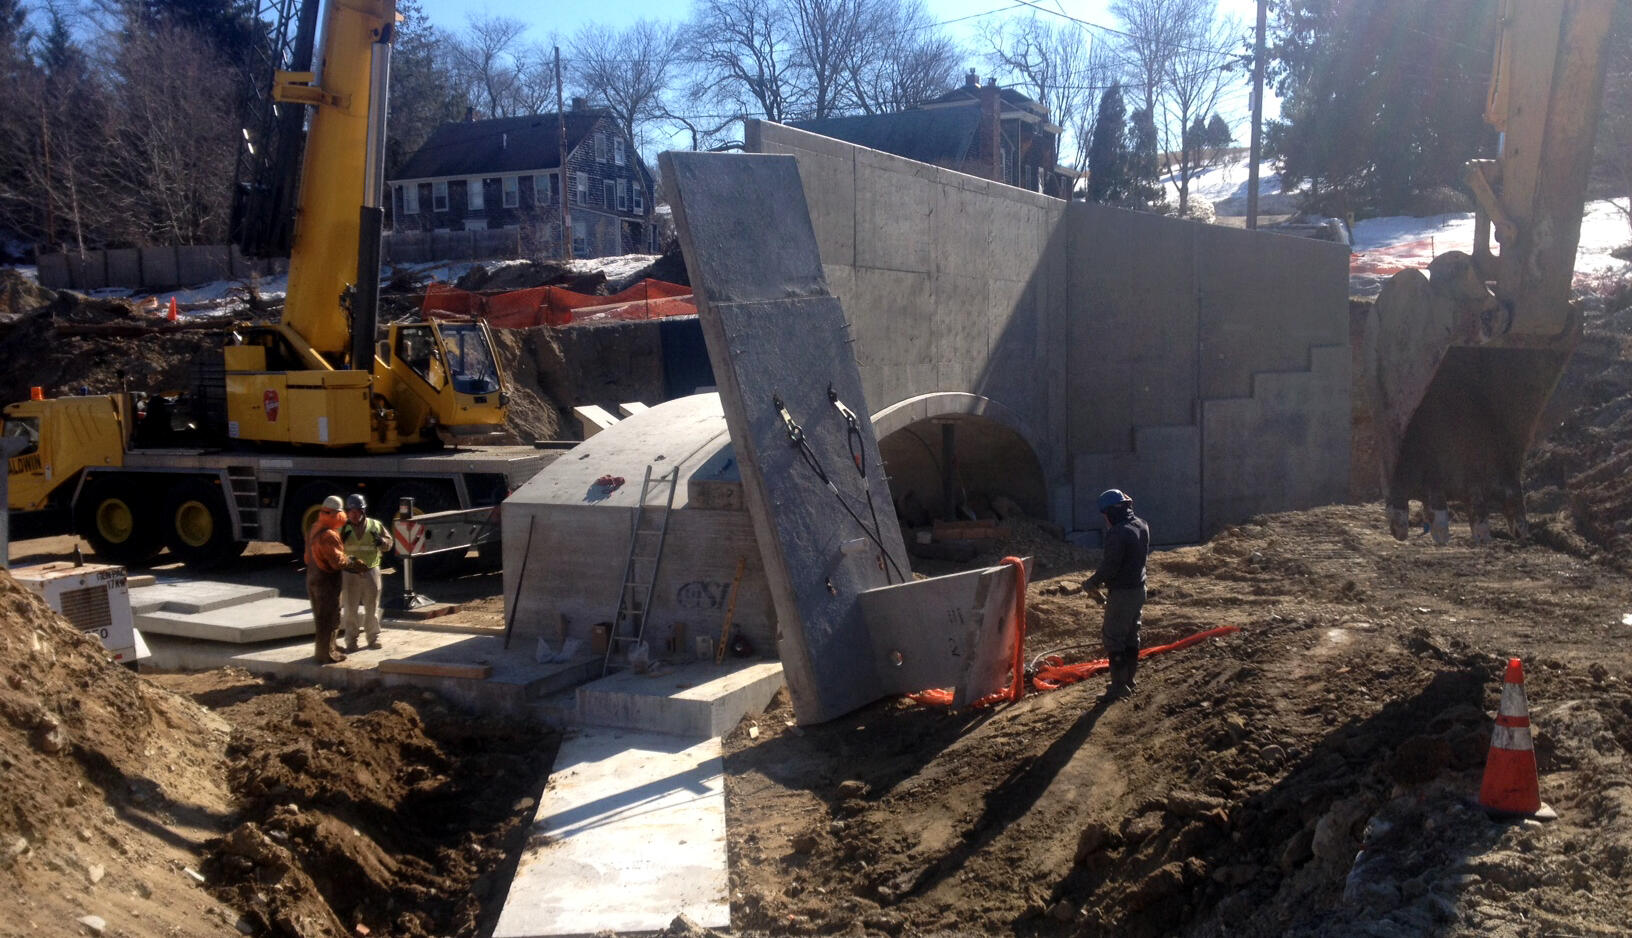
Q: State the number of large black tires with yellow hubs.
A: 4